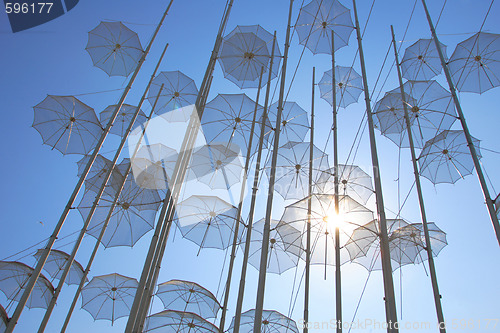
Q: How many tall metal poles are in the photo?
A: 14